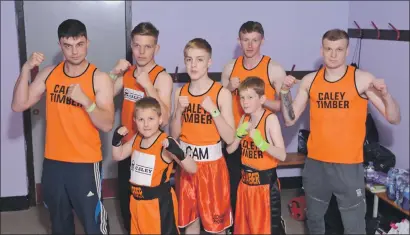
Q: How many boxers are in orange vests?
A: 7